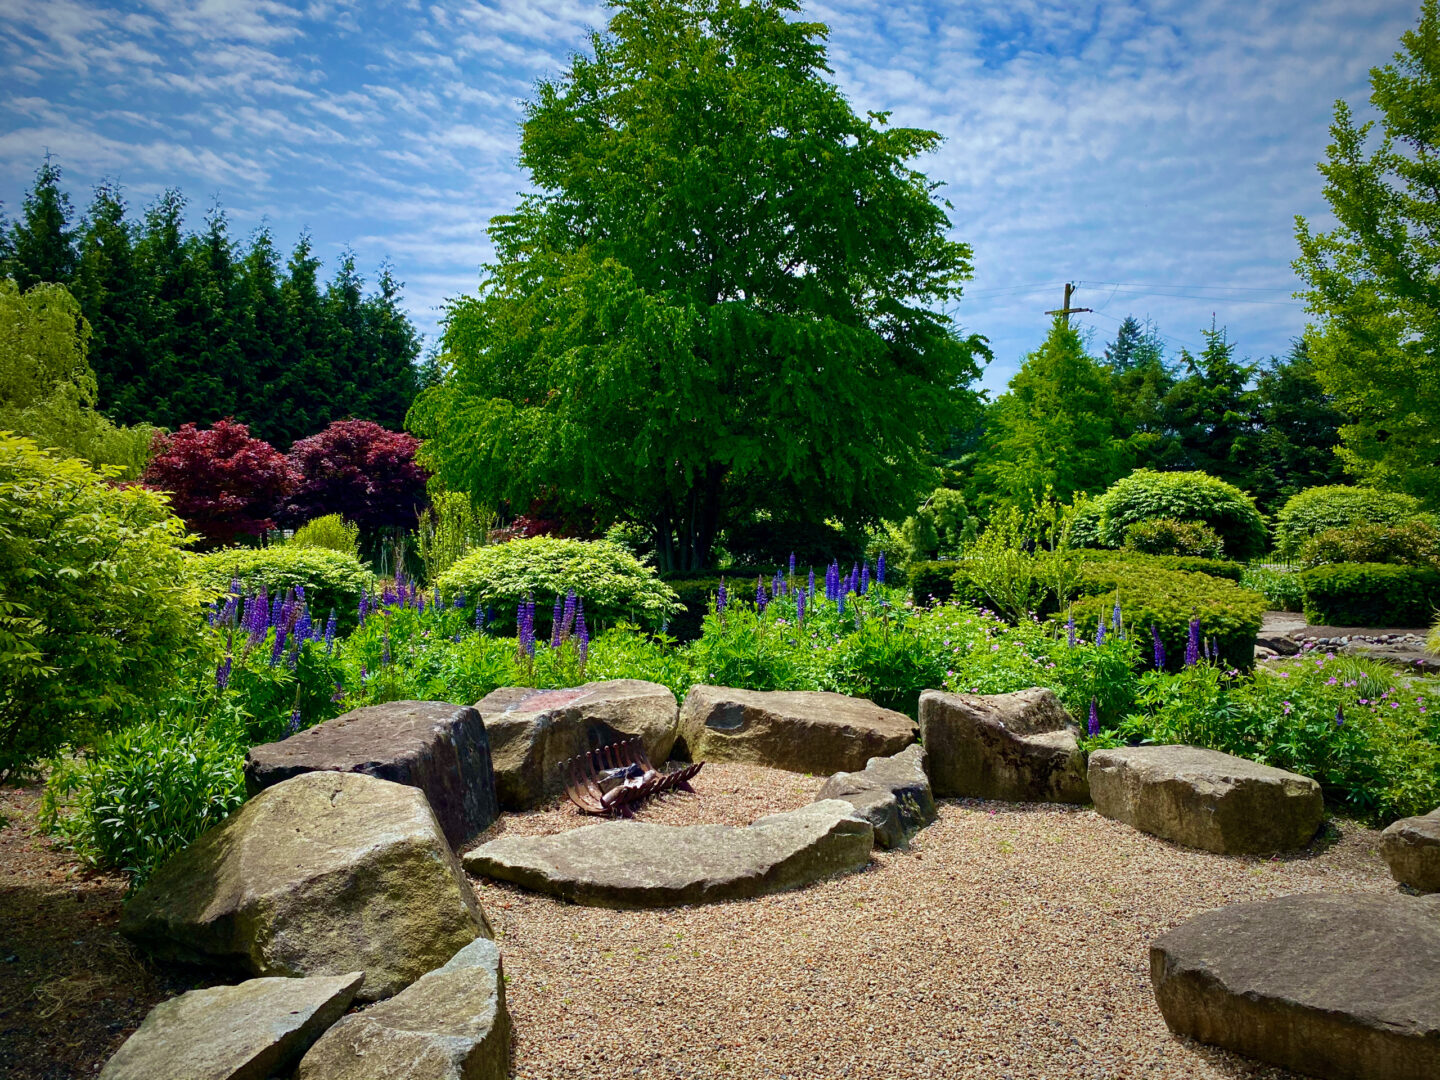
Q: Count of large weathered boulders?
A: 12